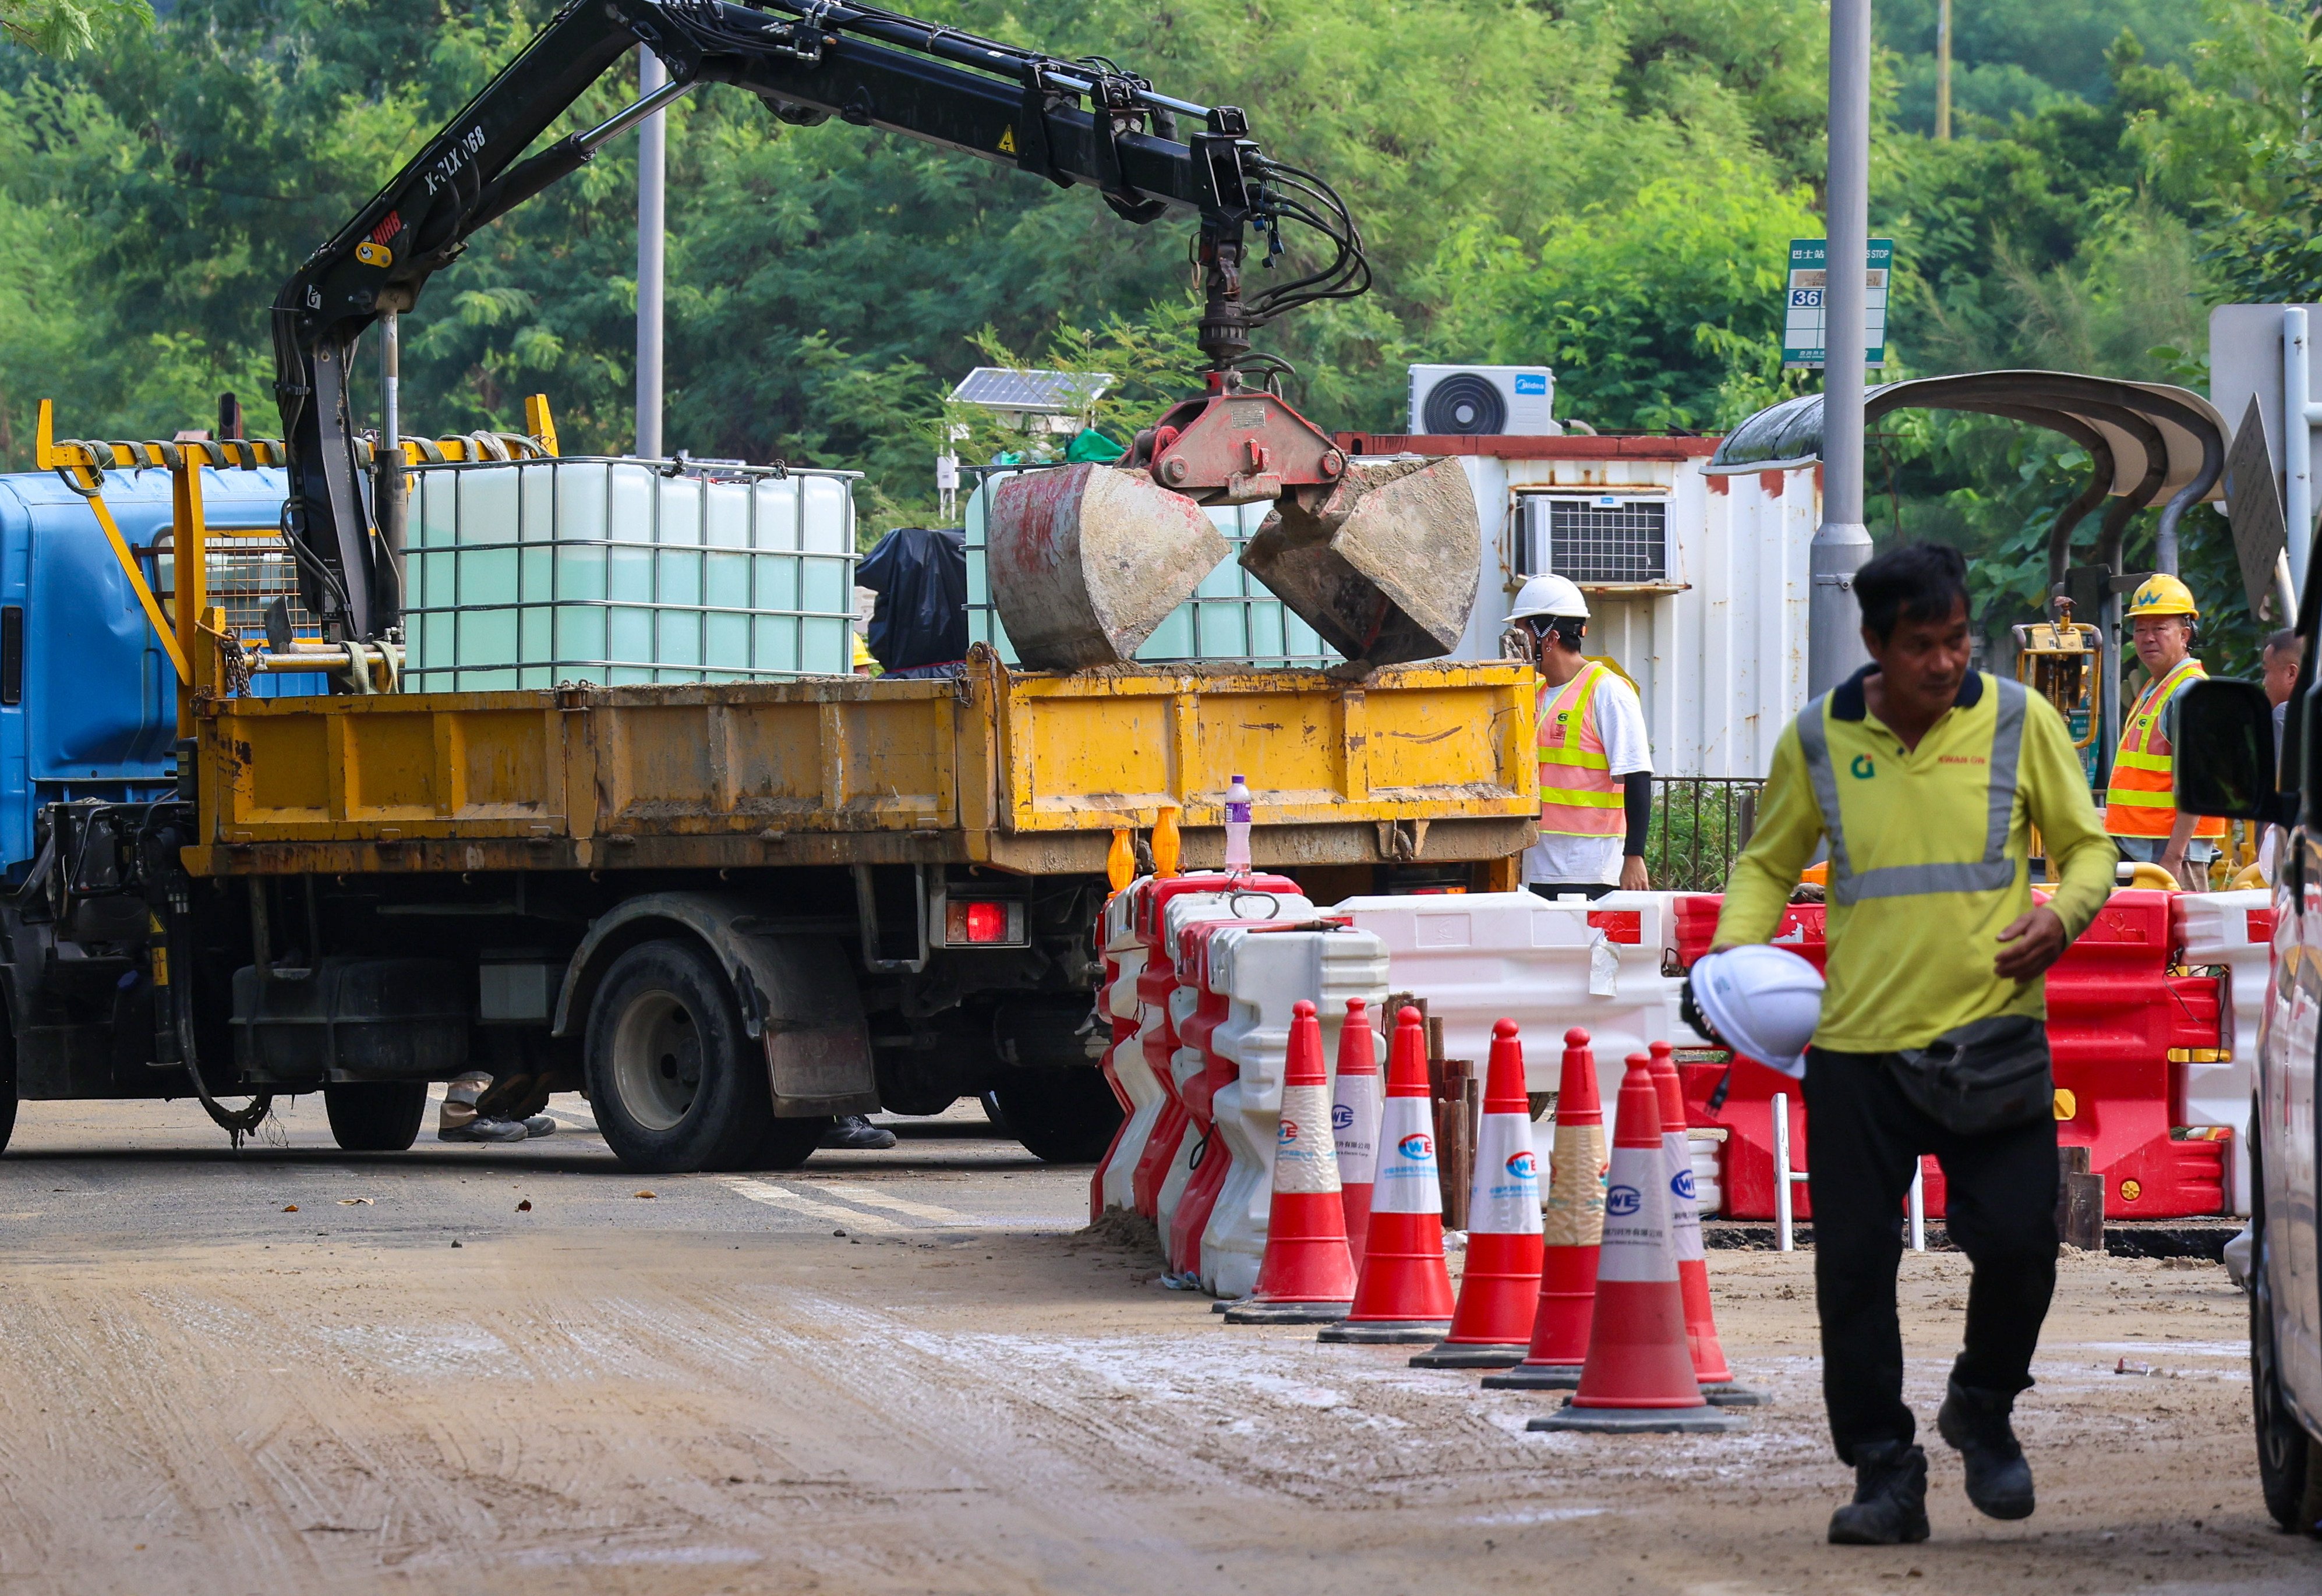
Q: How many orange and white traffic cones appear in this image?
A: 7